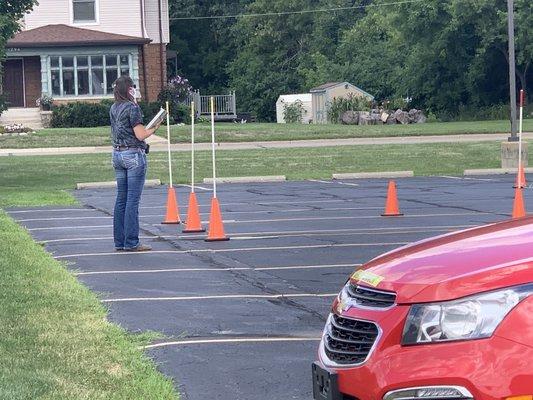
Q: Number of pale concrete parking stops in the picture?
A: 4